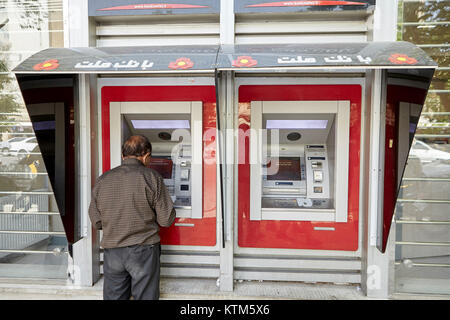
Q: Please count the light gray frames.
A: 2